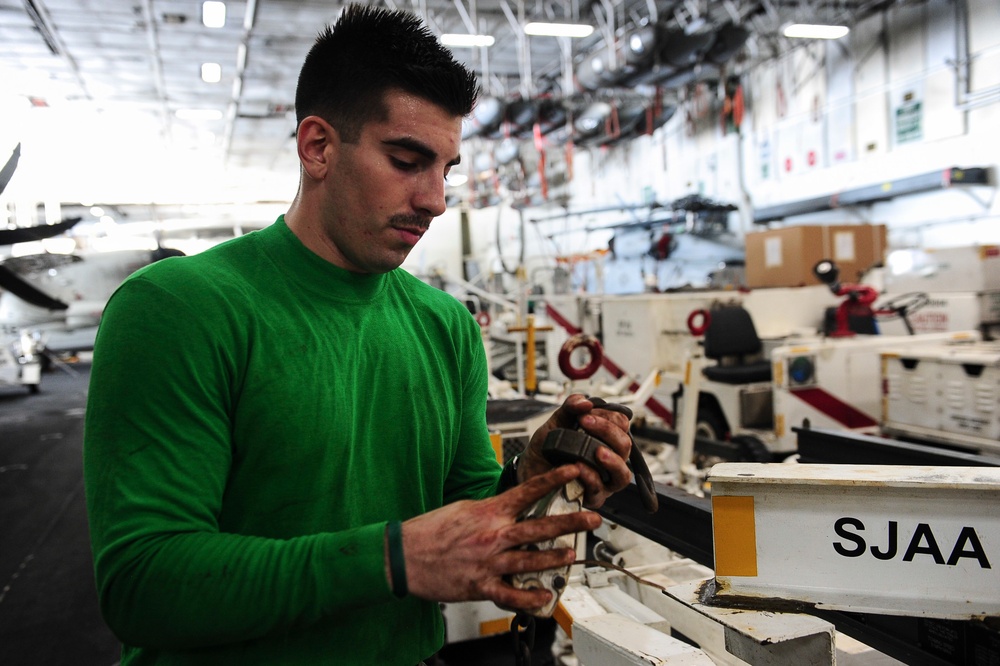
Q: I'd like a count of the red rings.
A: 3